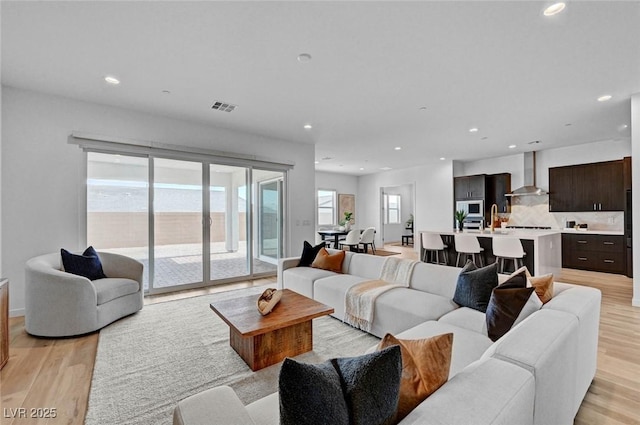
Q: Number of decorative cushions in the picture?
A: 8